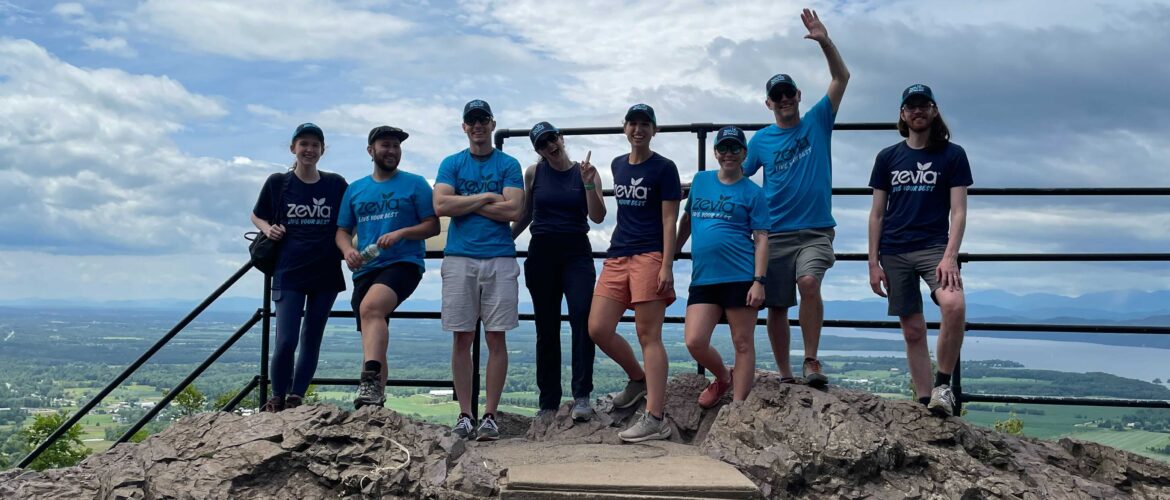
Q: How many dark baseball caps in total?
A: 8